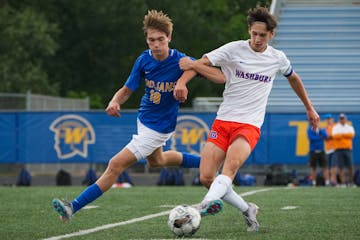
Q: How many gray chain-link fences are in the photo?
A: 1